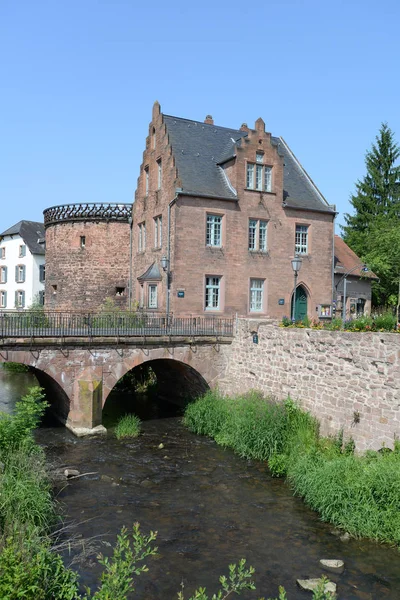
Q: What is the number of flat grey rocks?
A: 2